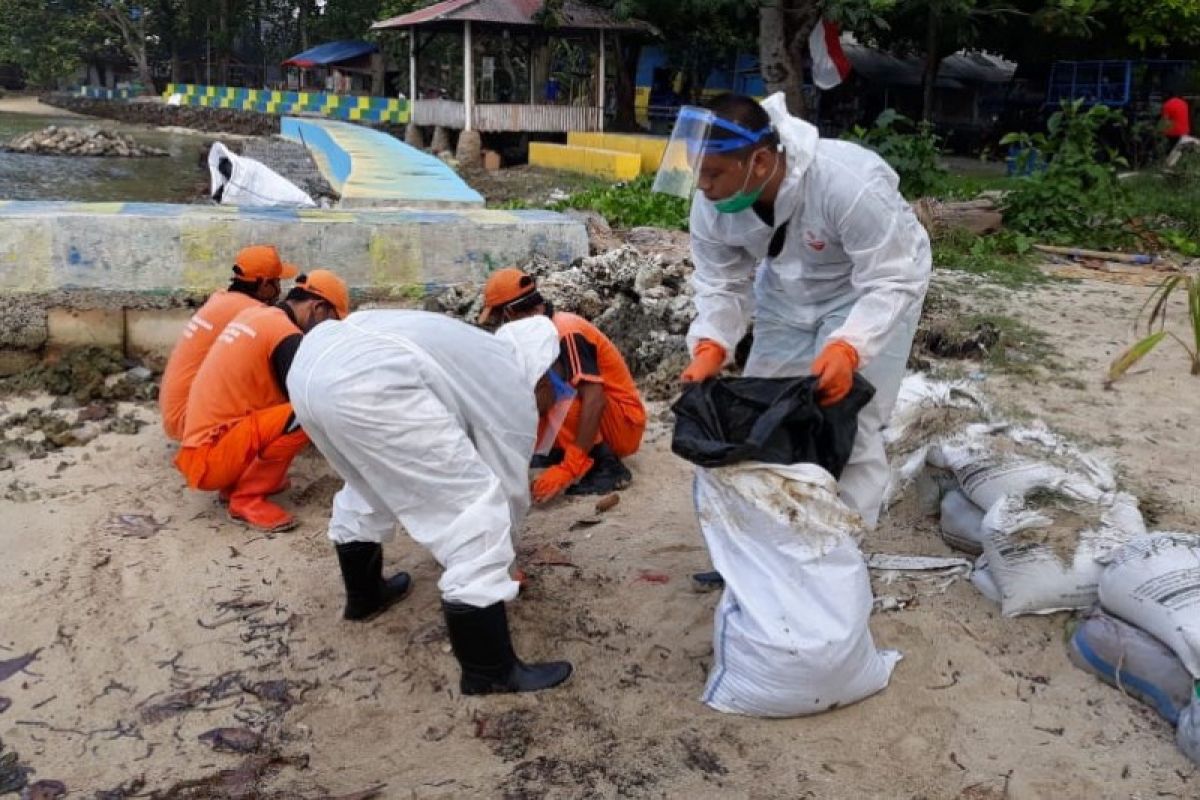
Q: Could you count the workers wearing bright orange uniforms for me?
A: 3